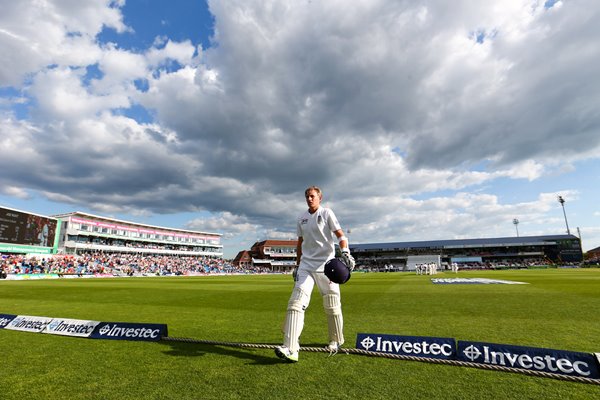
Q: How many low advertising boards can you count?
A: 6